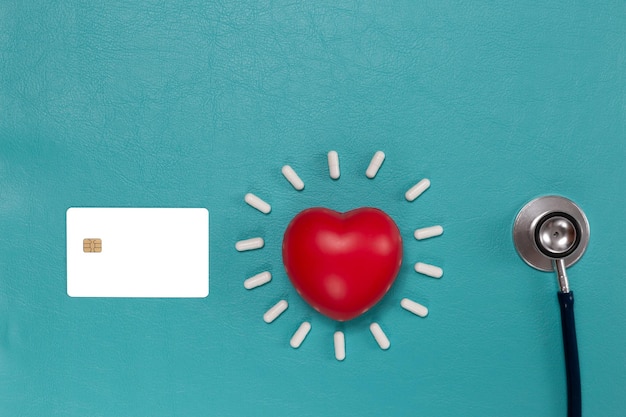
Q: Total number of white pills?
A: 14